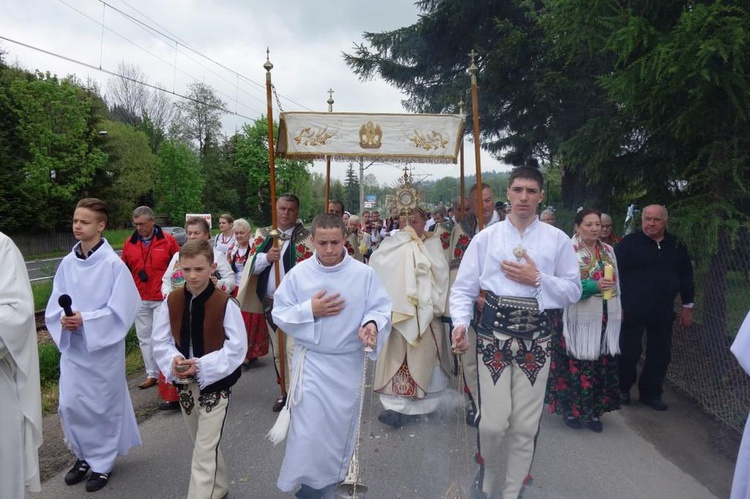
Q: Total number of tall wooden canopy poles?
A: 4